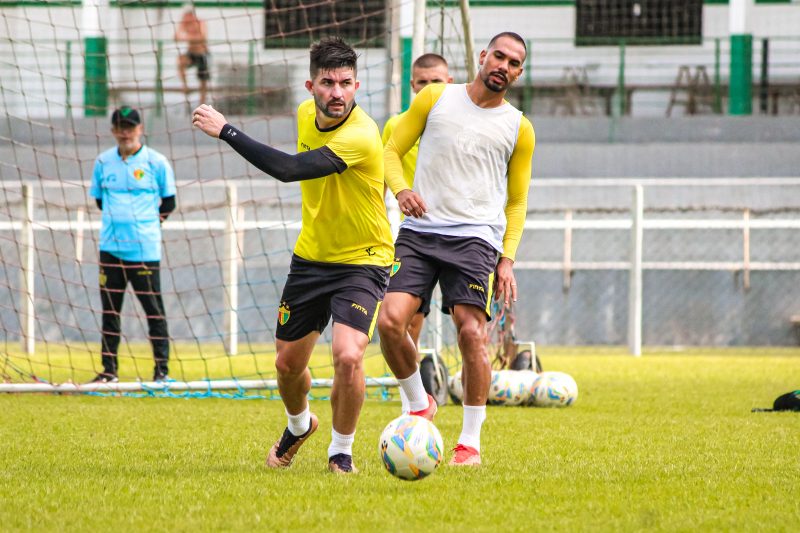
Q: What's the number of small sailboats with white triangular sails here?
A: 0